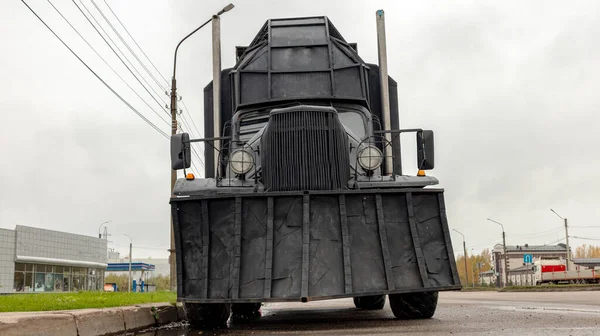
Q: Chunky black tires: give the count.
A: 4